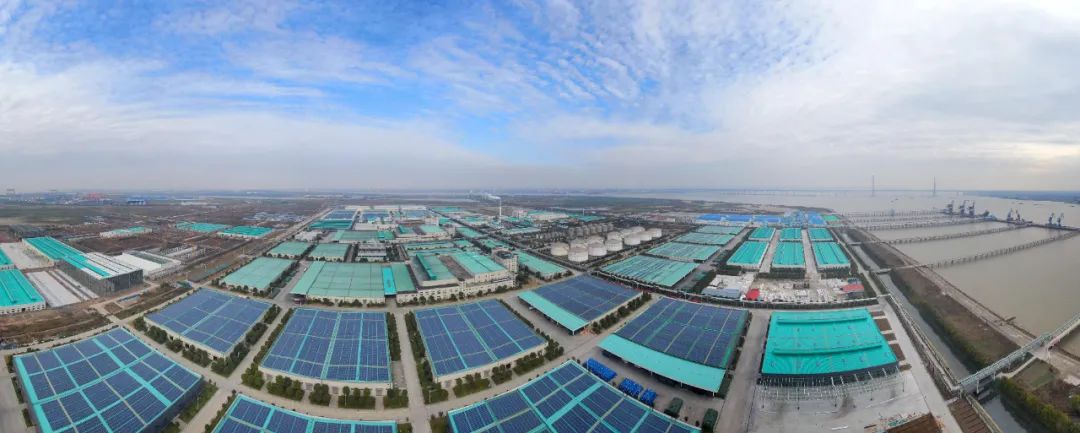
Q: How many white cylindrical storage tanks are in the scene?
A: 12